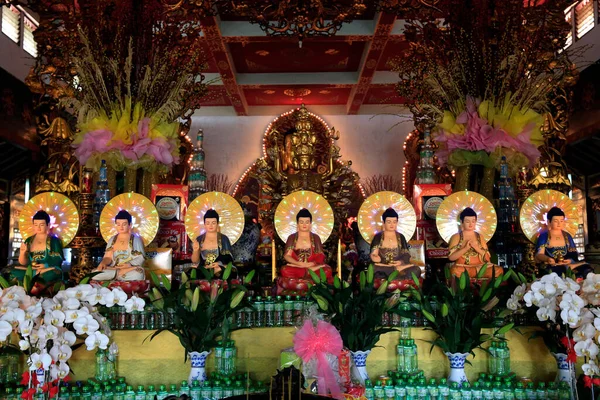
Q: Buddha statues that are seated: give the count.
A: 7